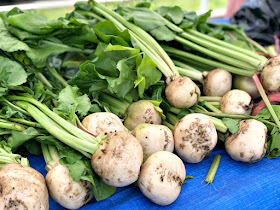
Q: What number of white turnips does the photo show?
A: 14